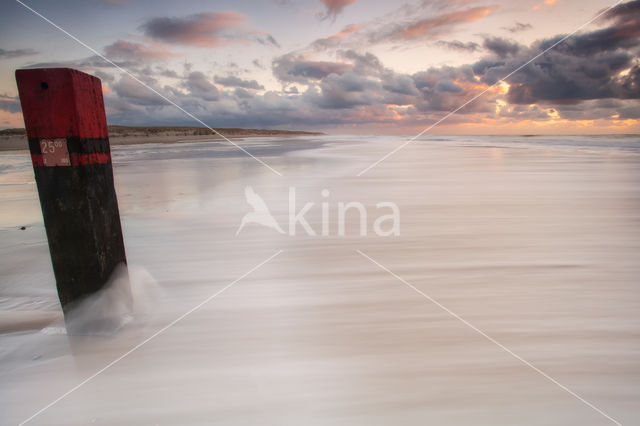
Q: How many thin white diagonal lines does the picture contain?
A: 4